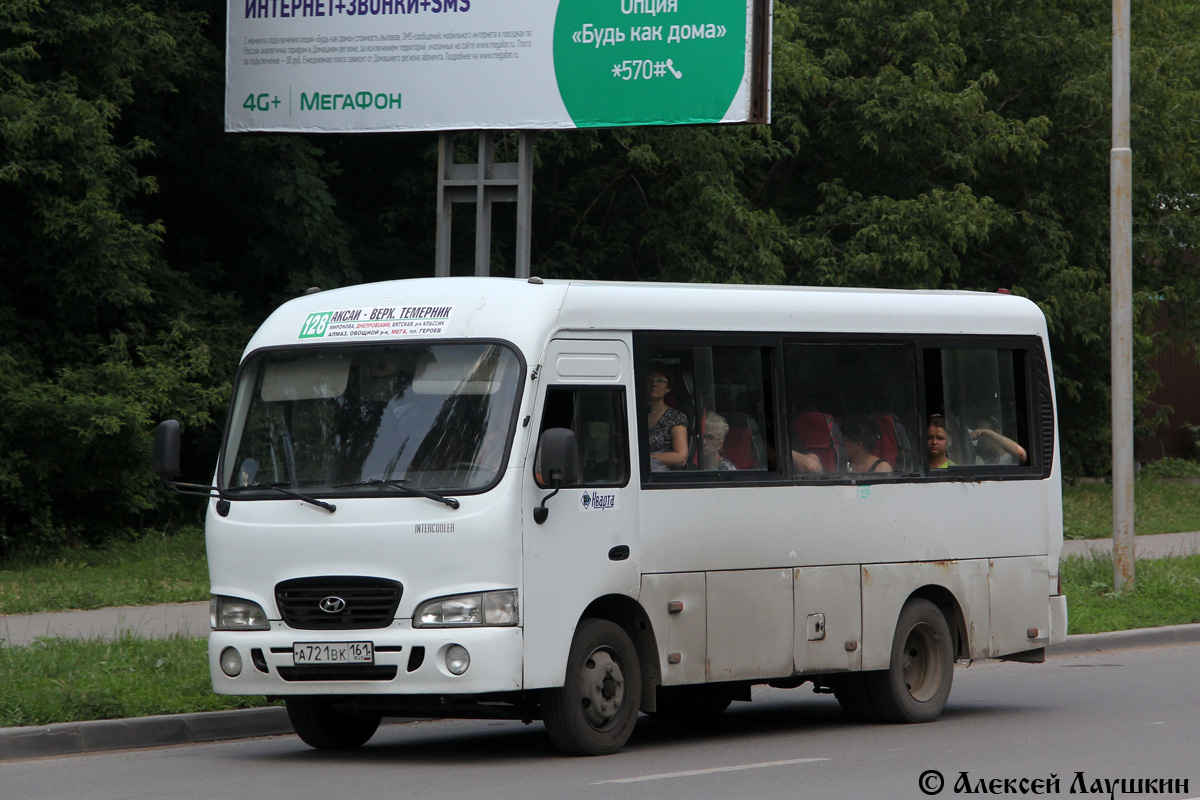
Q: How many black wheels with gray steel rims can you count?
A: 2